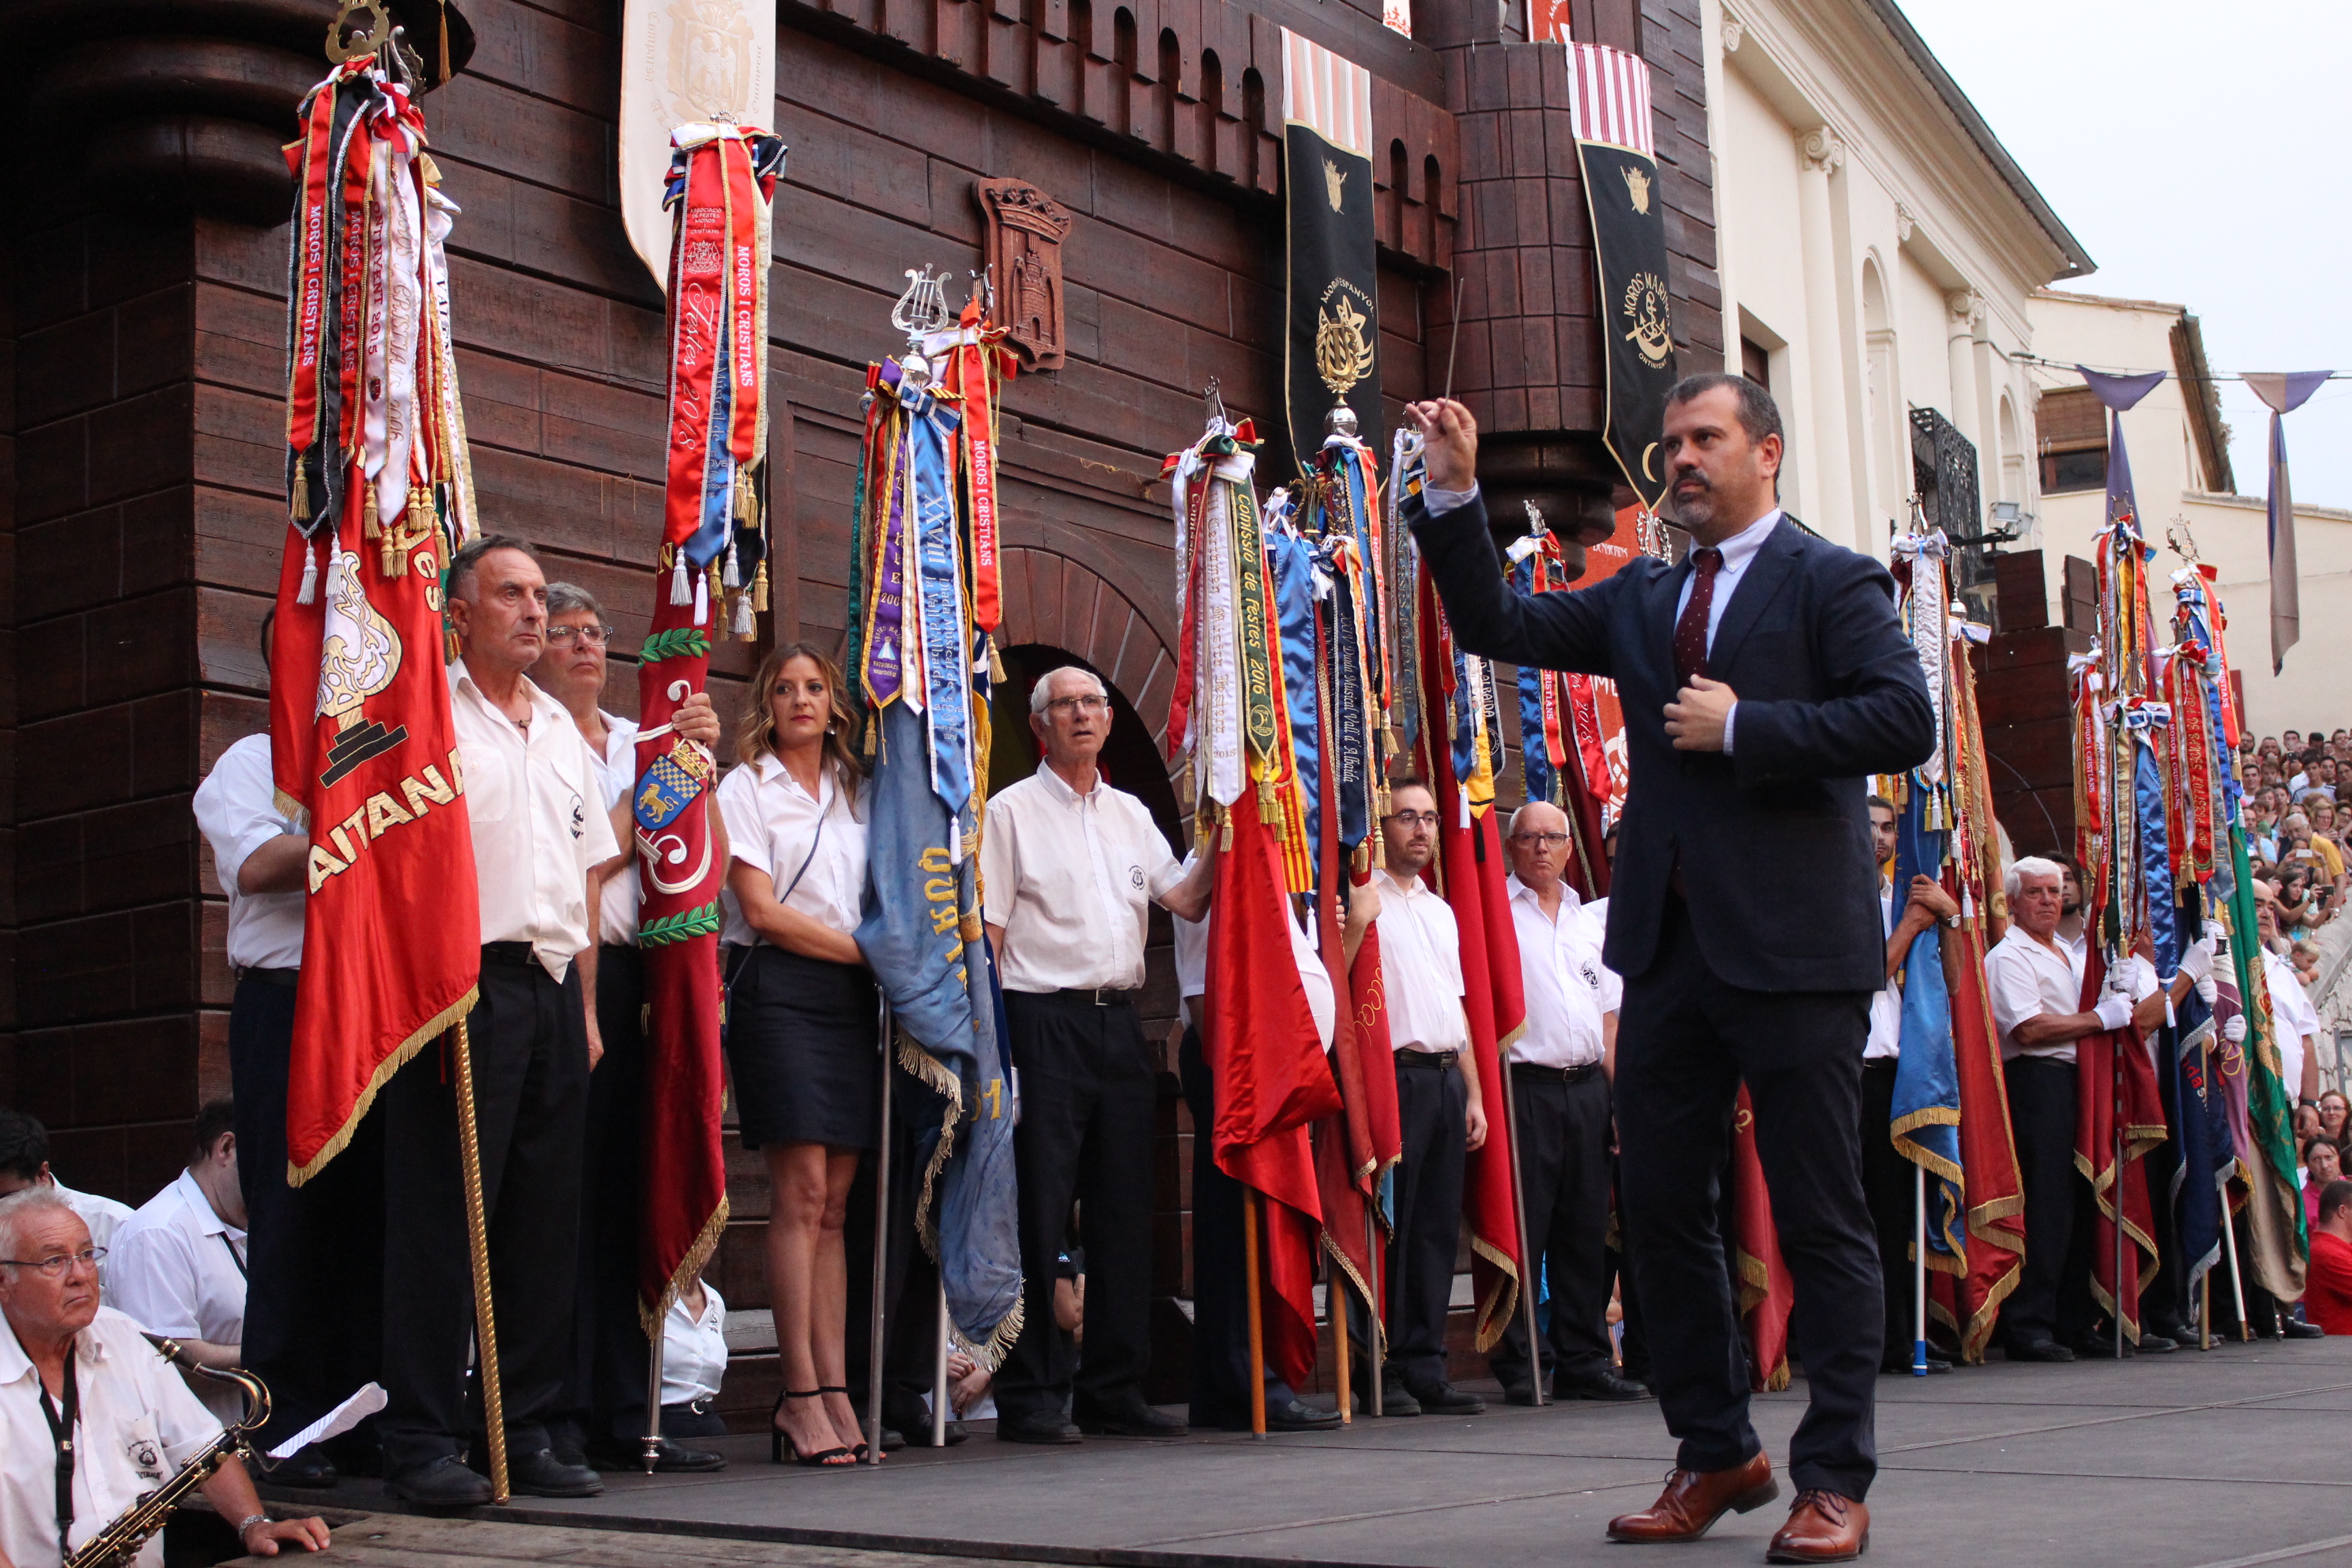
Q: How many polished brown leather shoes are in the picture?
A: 2